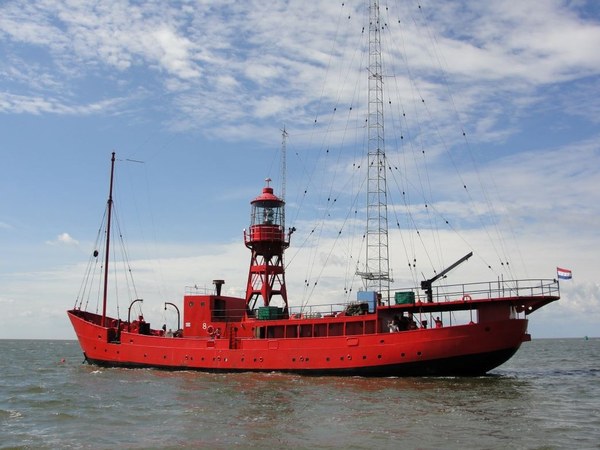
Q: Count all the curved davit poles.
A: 2